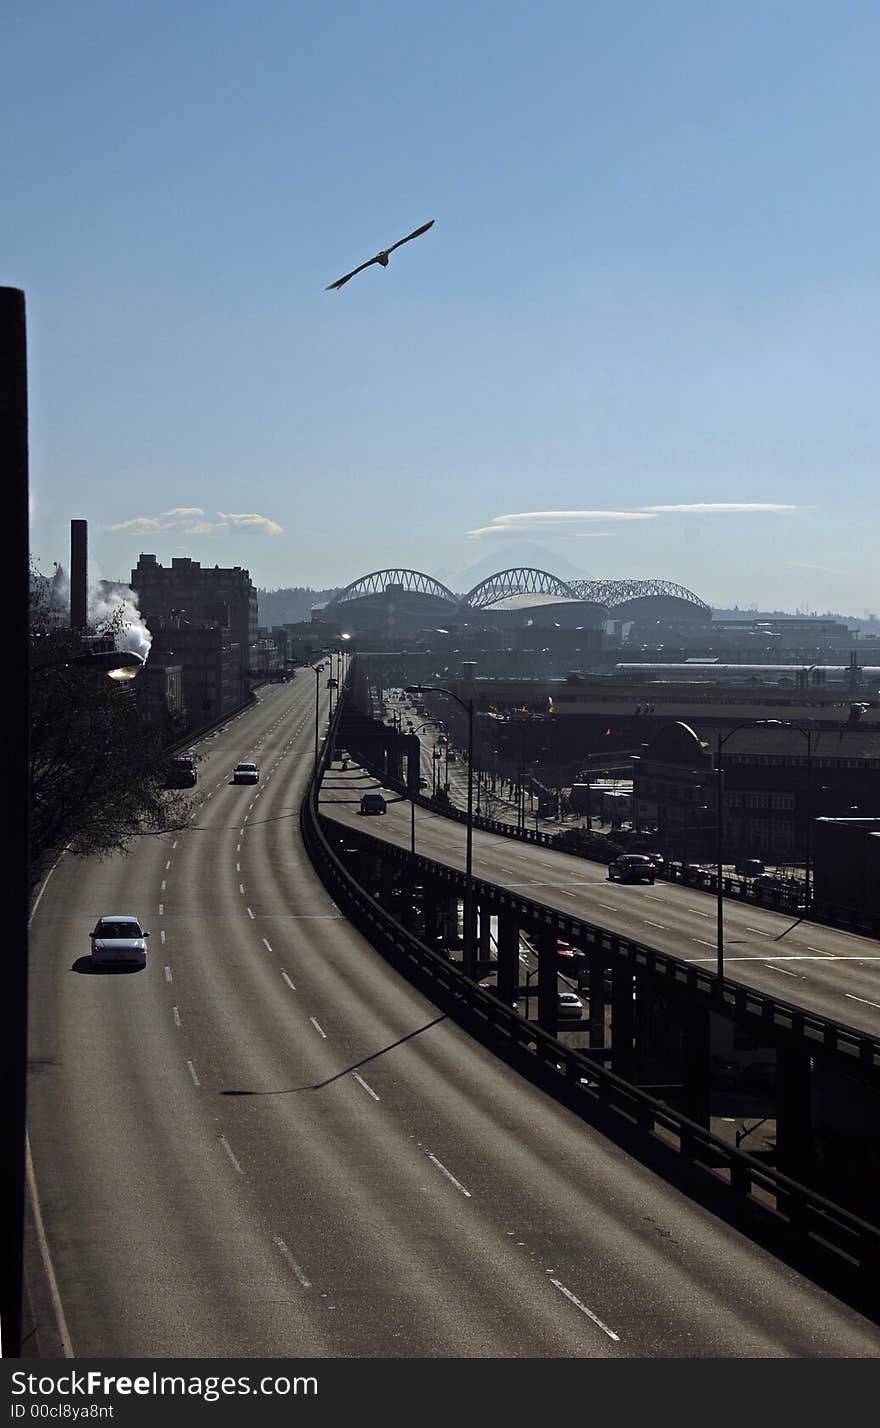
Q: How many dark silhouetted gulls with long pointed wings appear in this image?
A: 1